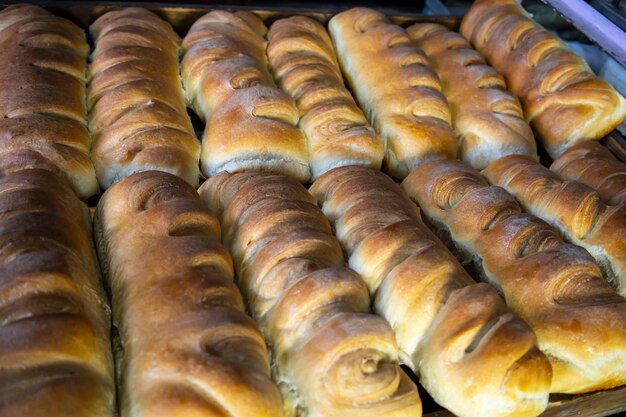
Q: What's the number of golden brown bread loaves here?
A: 14